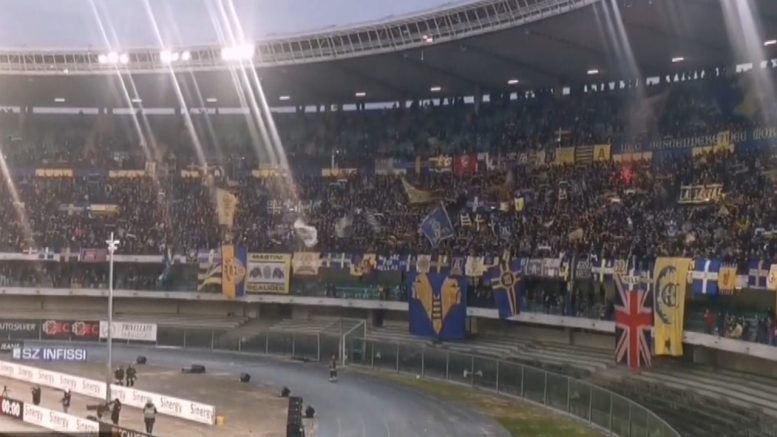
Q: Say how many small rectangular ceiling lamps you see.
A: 10